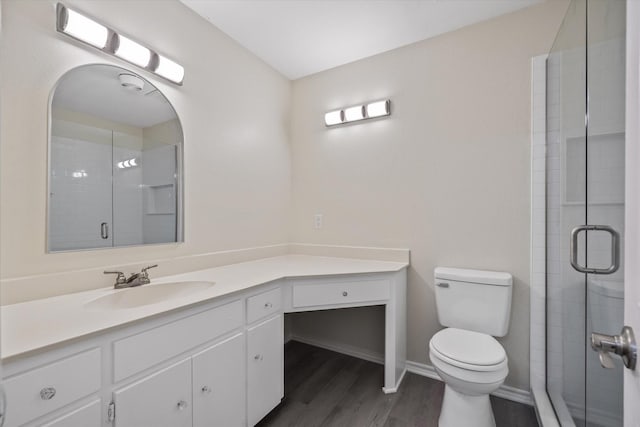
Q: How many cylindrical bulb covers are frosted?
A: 6